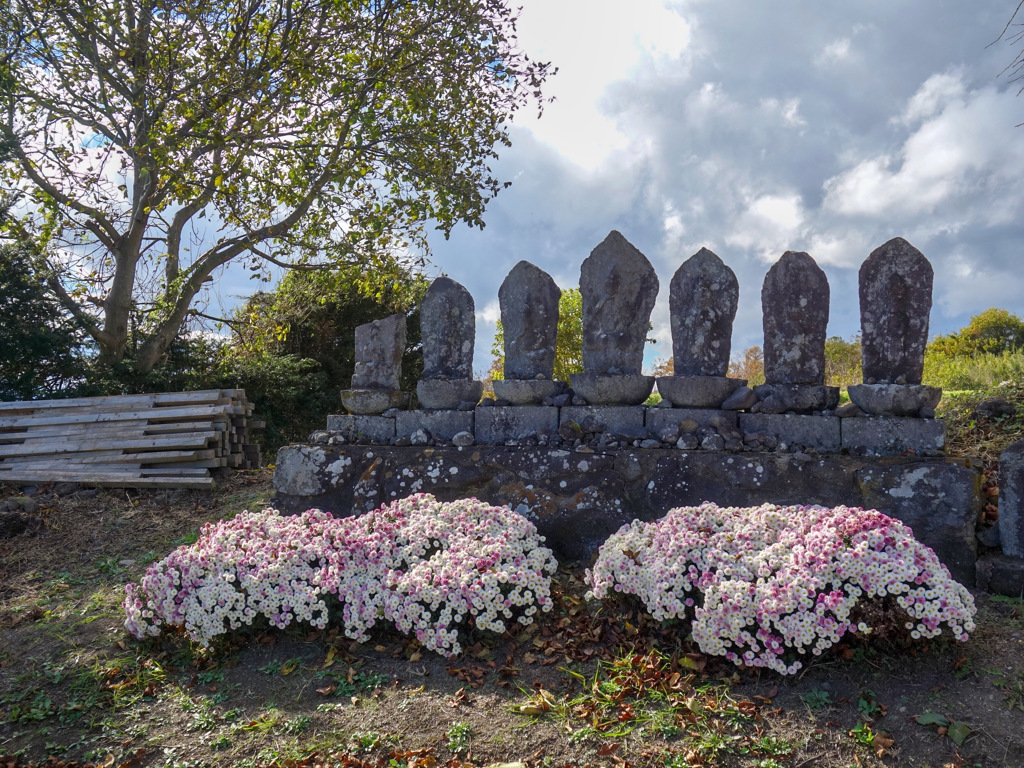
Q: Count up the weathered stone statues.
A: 7